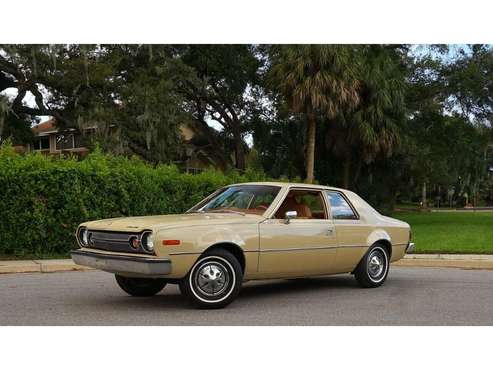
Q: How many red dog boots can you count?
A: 0